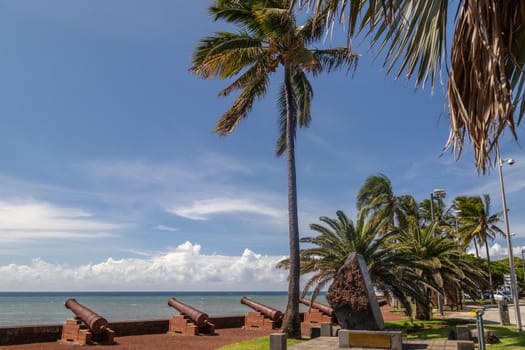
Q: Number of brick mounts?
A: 4